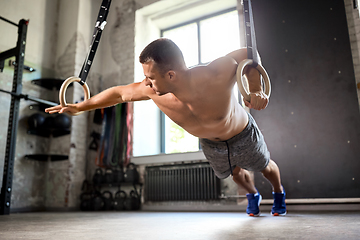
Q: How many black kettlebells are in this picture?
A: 9